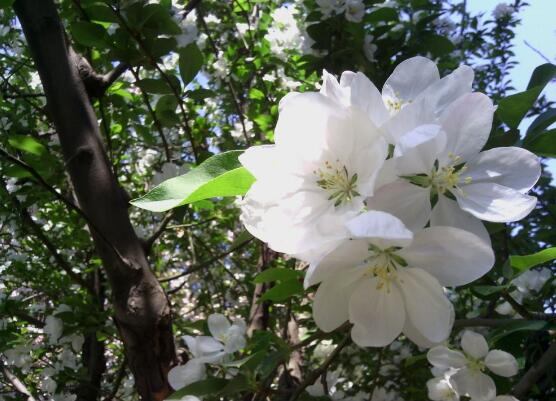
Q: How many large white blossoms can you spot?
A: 4